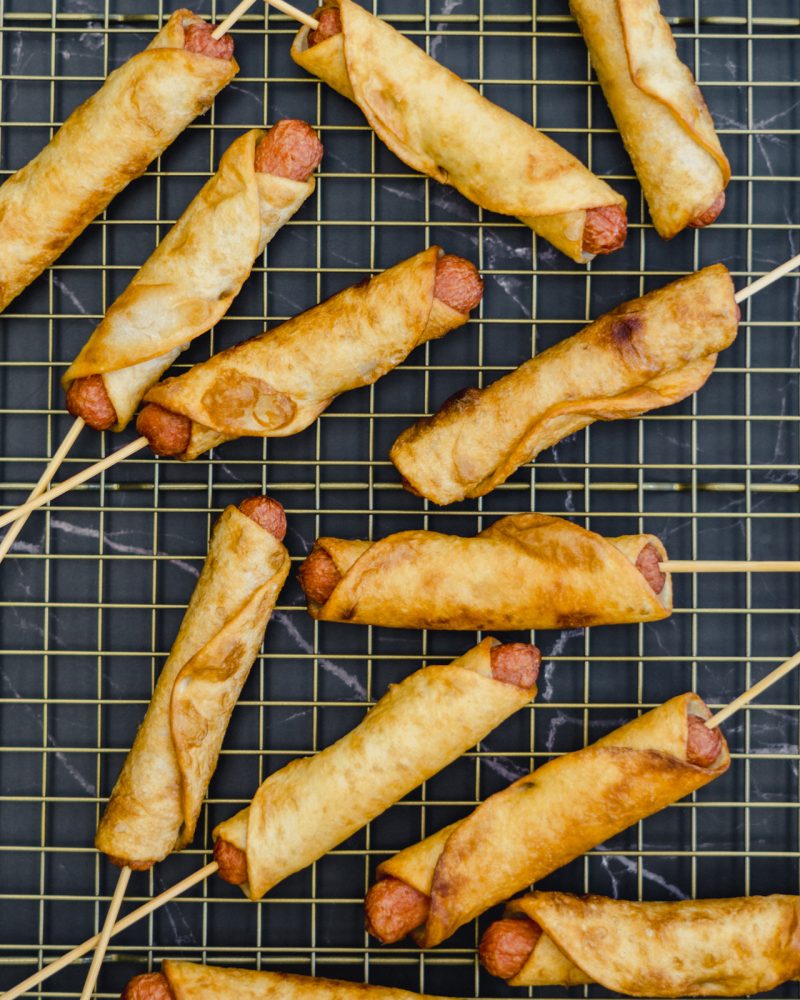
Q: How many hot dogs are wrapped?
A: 12